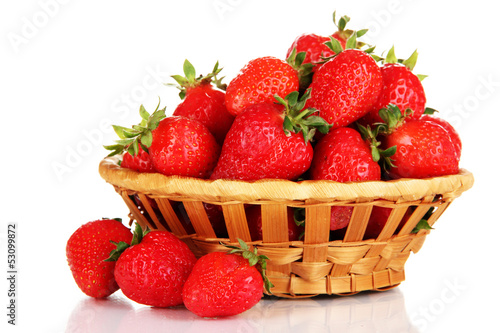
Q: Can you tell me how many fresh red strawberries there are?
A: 14